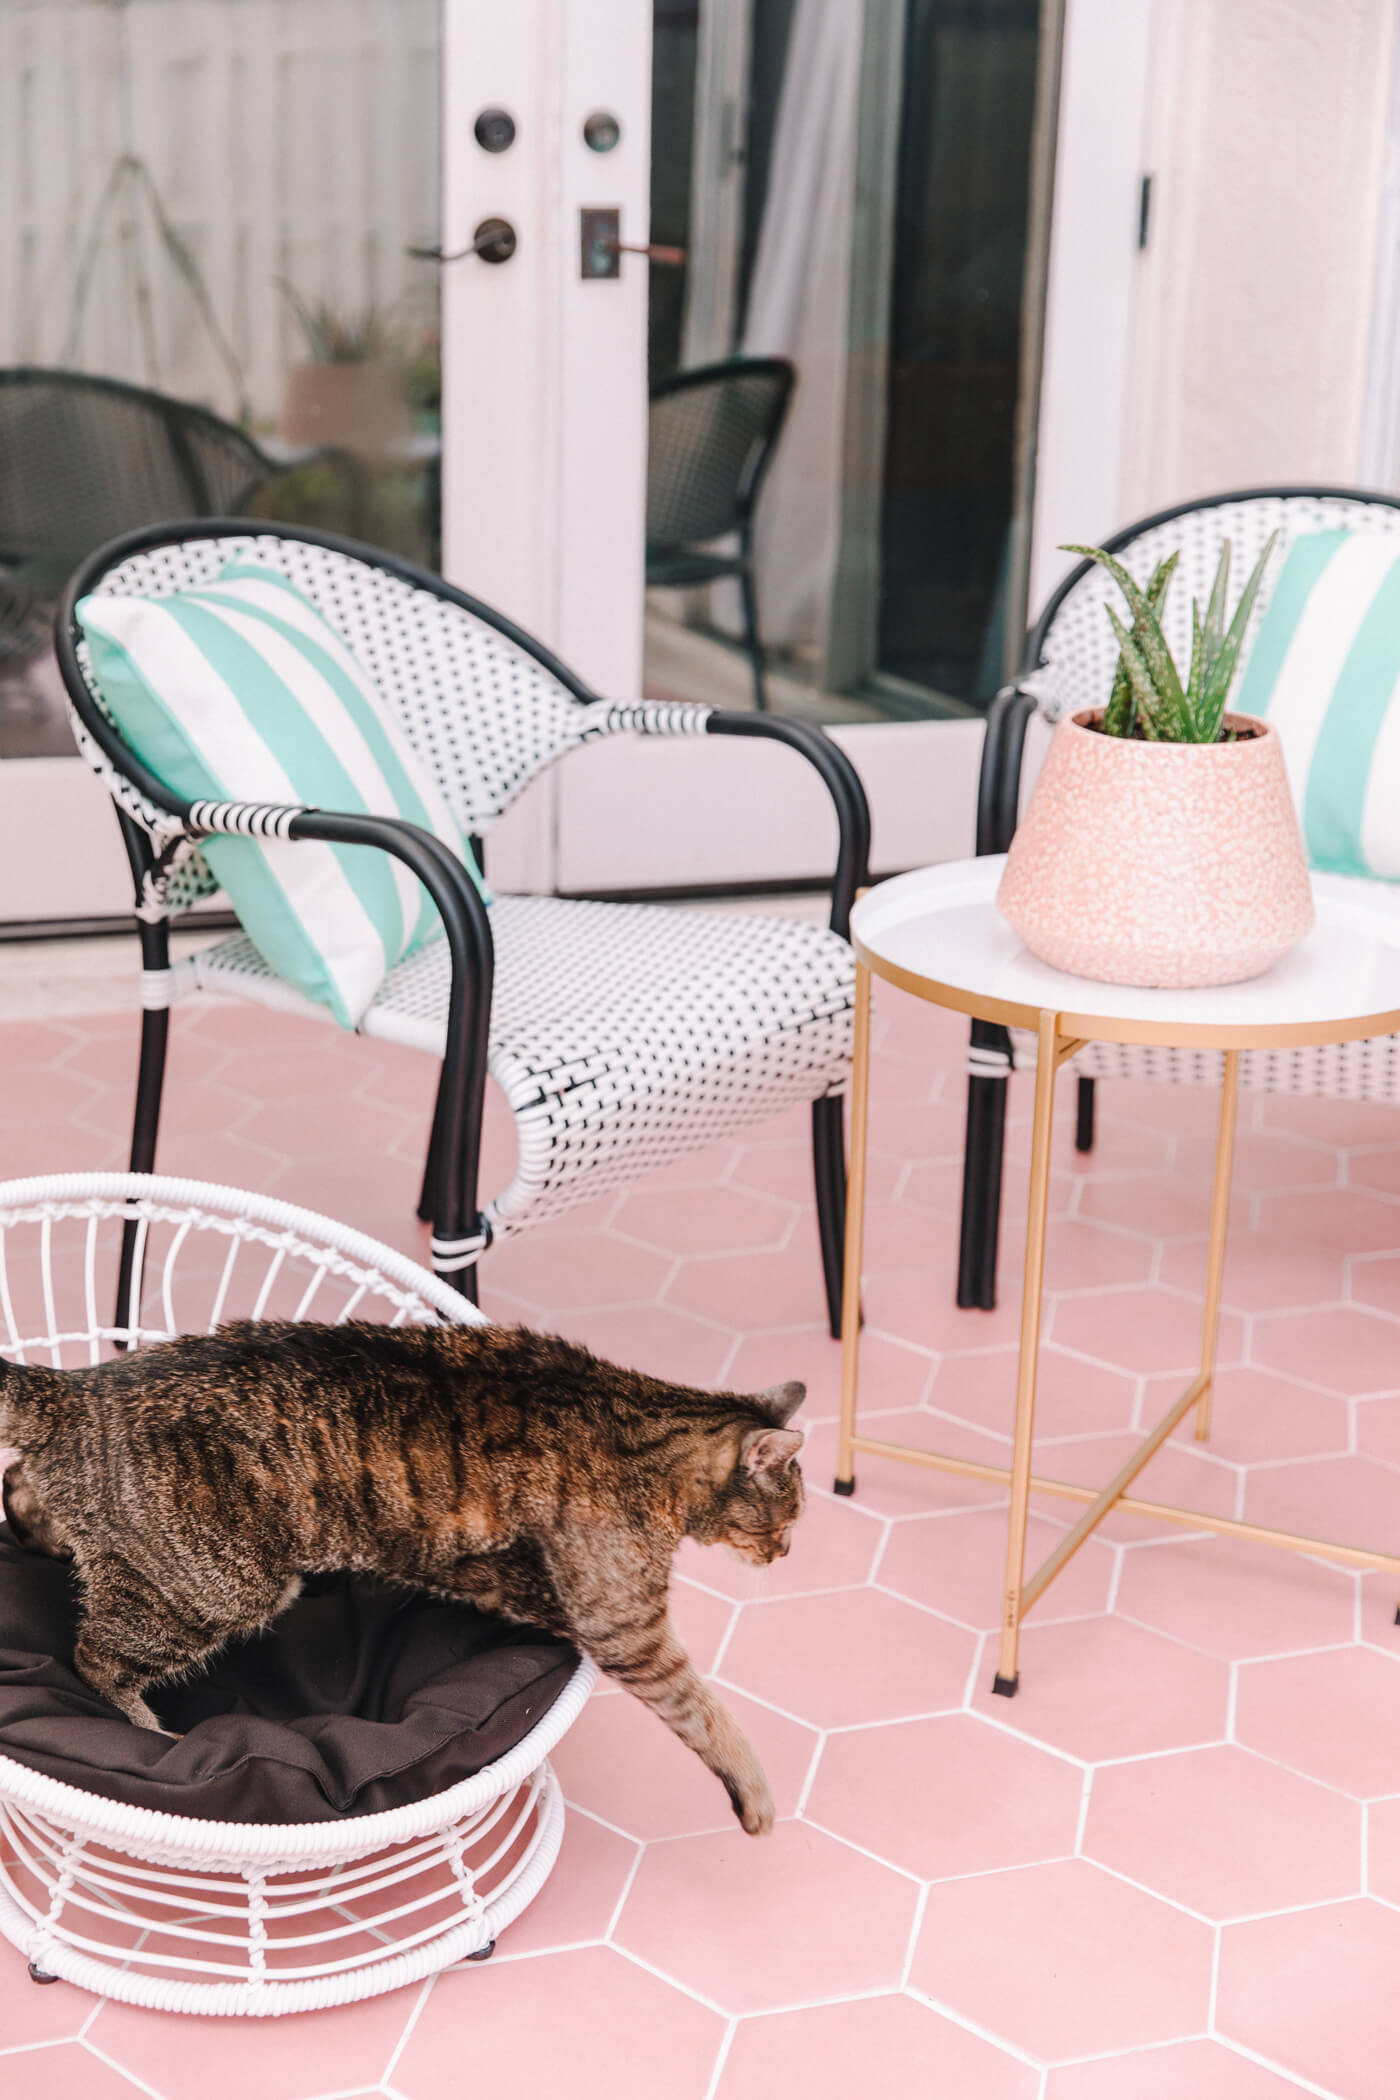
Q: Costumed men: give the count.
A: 0